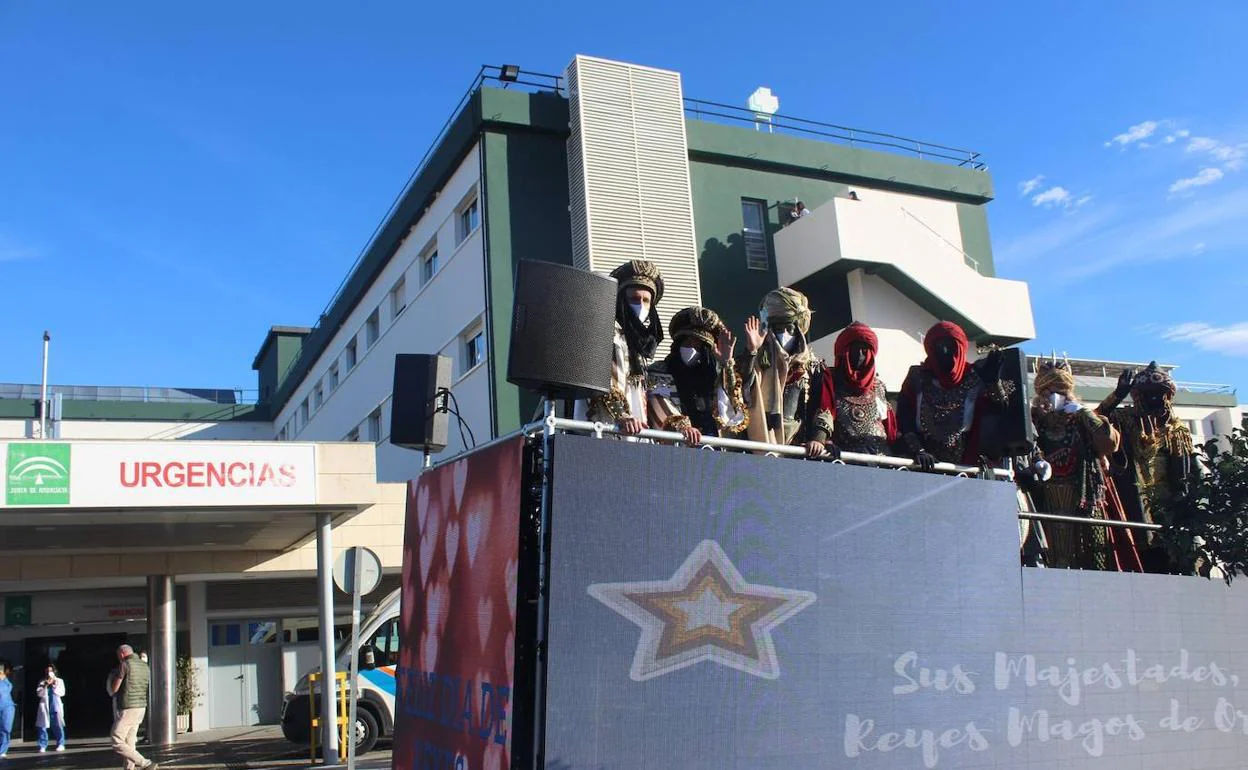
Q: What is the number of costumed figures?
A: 7